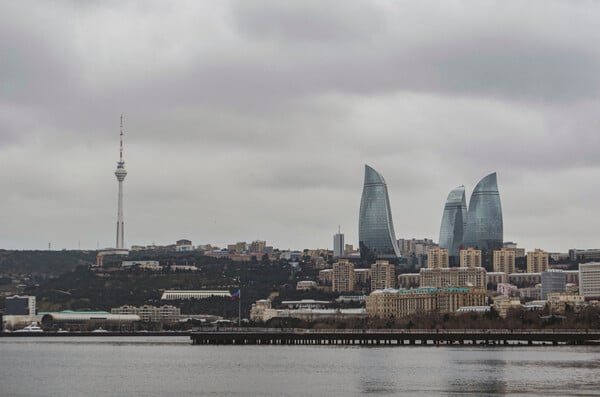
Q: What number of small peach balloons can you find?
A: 0